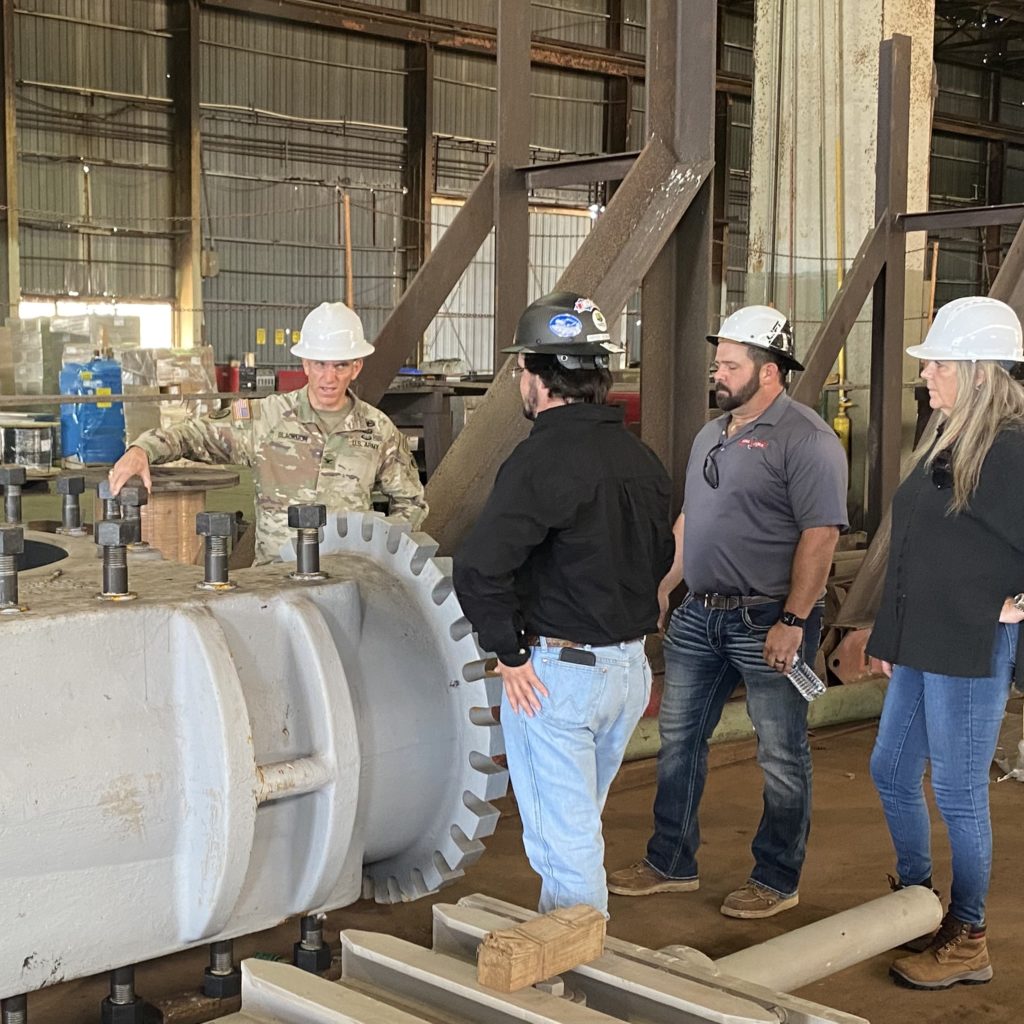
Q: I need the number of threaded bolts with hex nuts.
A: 12